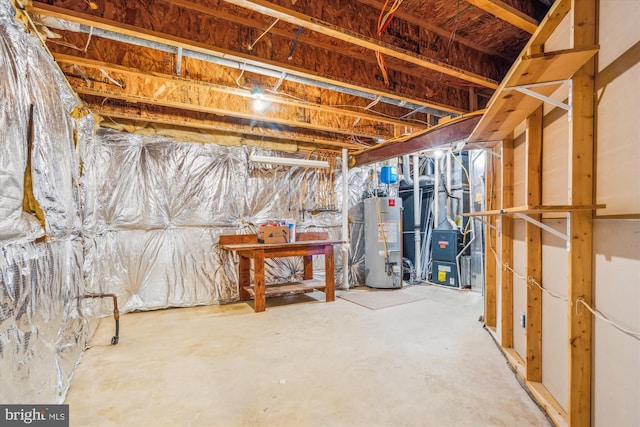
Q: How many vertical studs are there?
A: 4